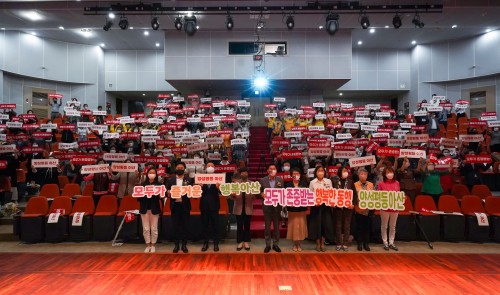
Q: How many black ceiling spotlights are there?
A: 11